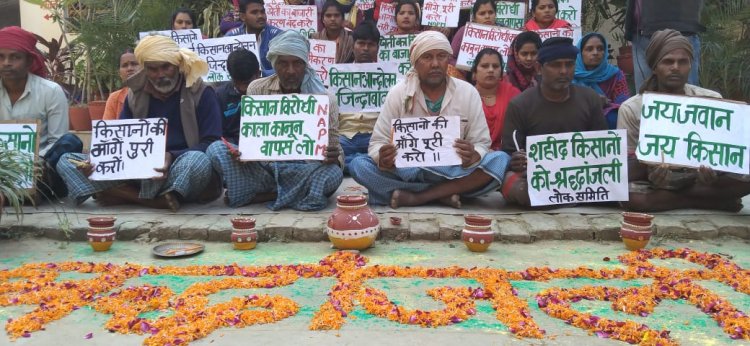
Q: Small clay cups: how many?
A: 4